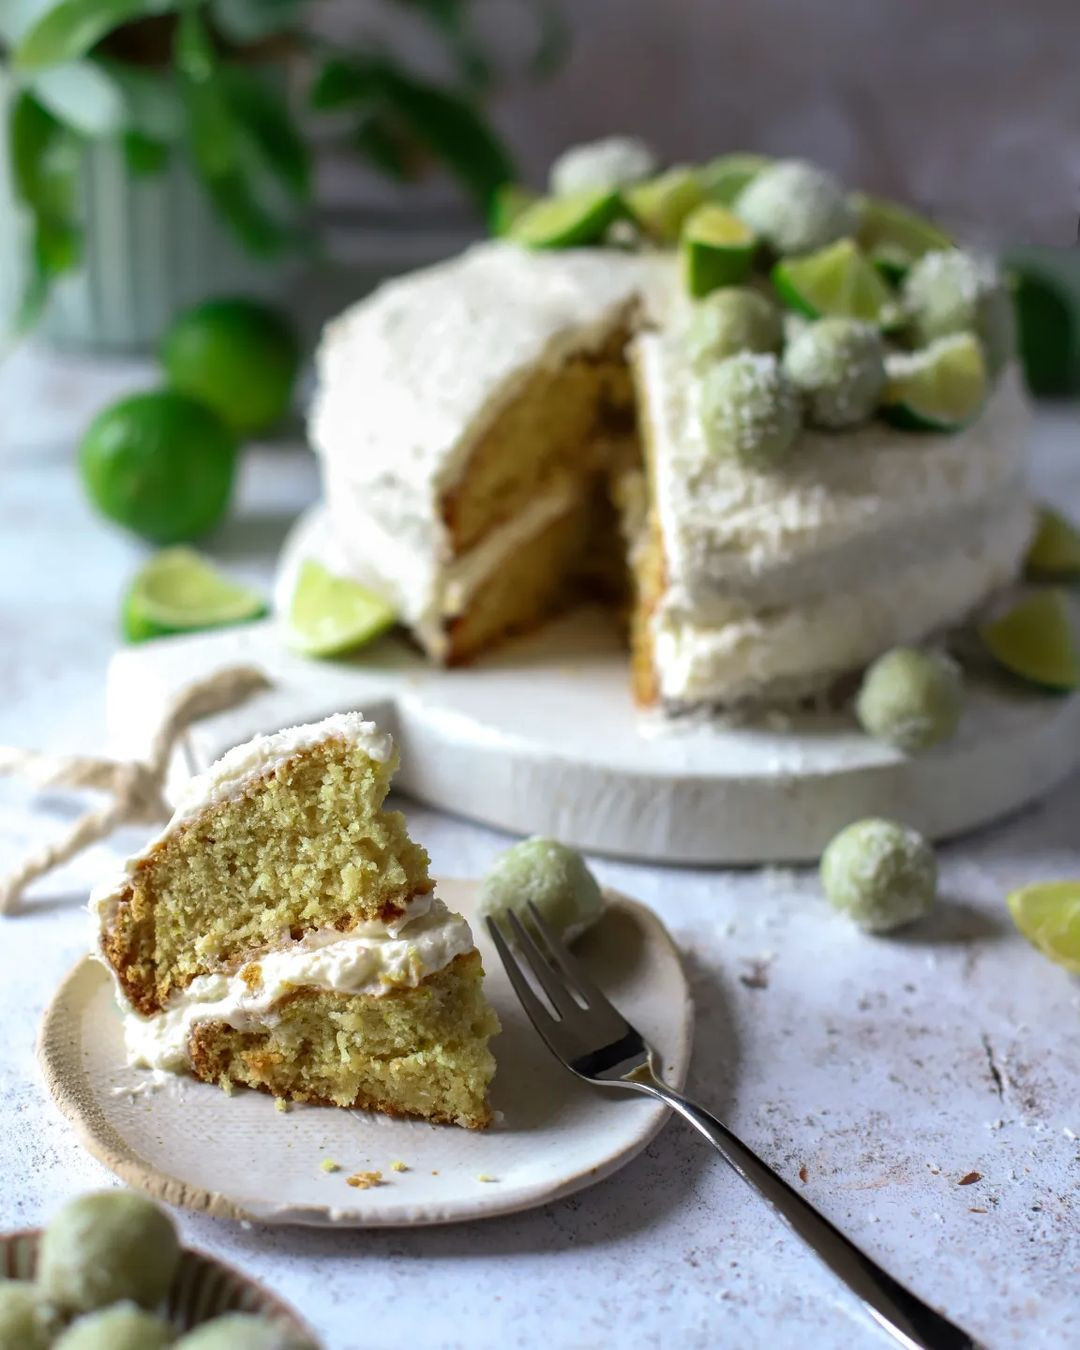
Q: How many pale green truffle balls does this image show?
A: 13